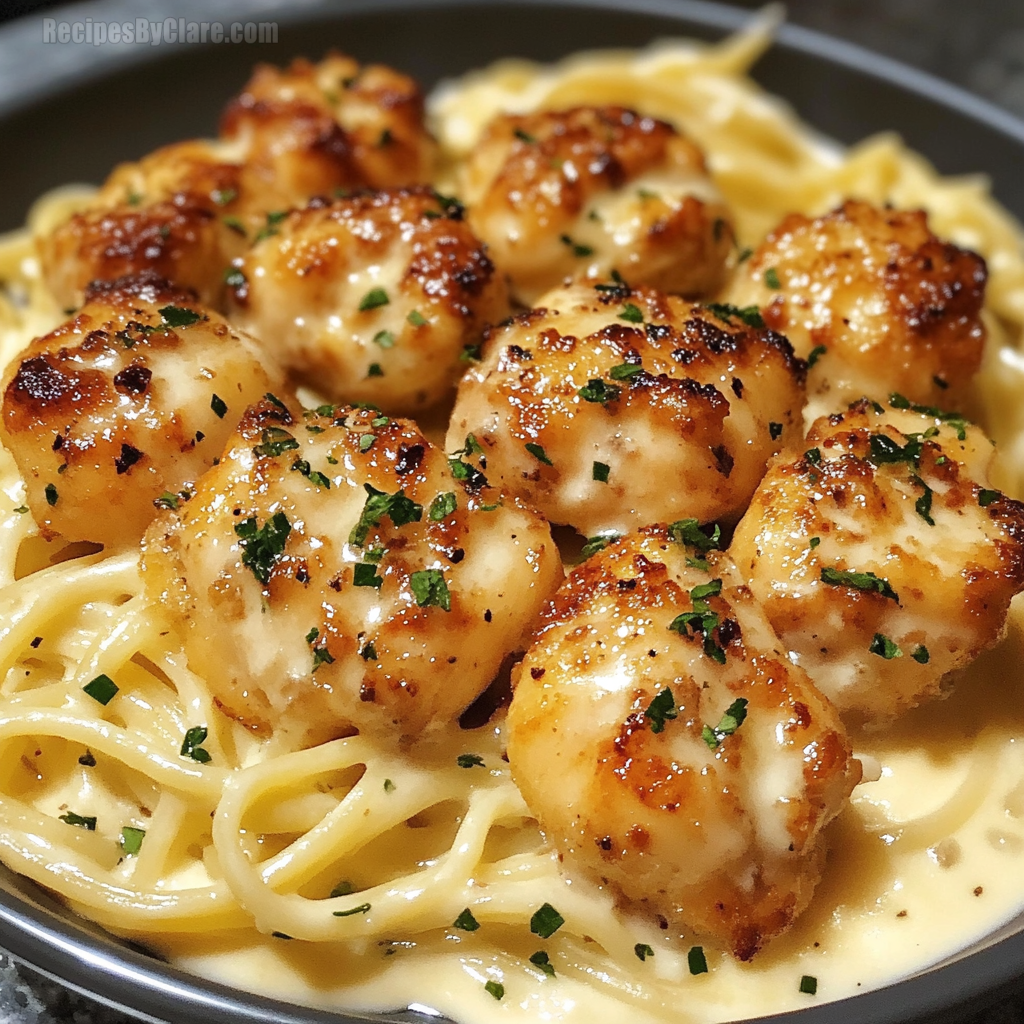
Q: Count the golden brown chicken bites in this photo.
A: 10